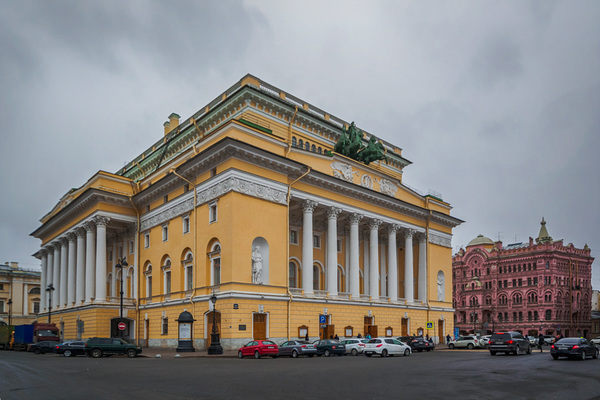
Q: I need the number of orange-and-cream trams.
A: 0